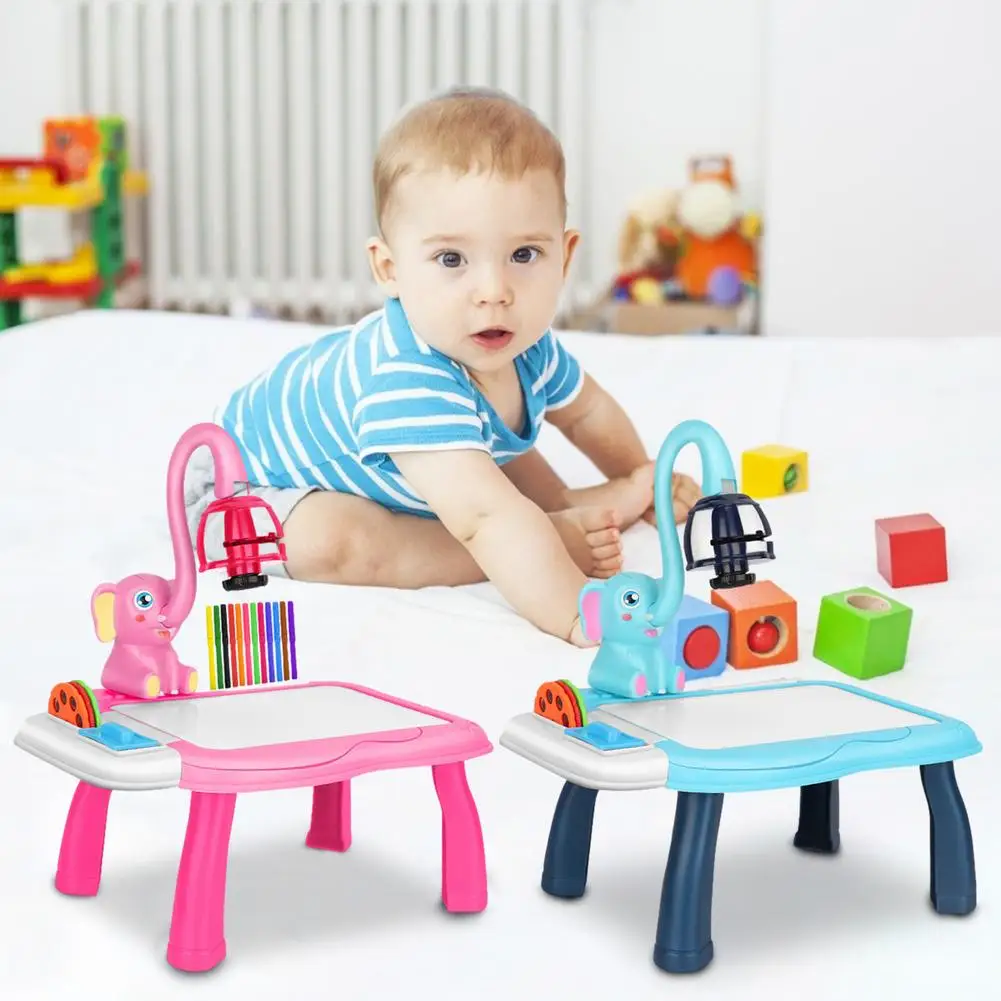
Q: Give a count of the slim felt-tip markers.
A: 12